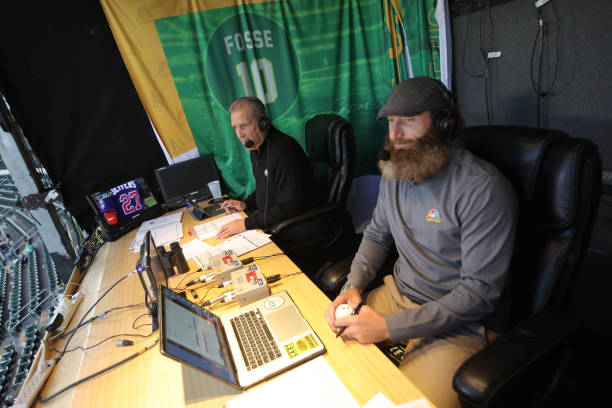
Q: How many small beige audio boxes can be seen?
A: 2